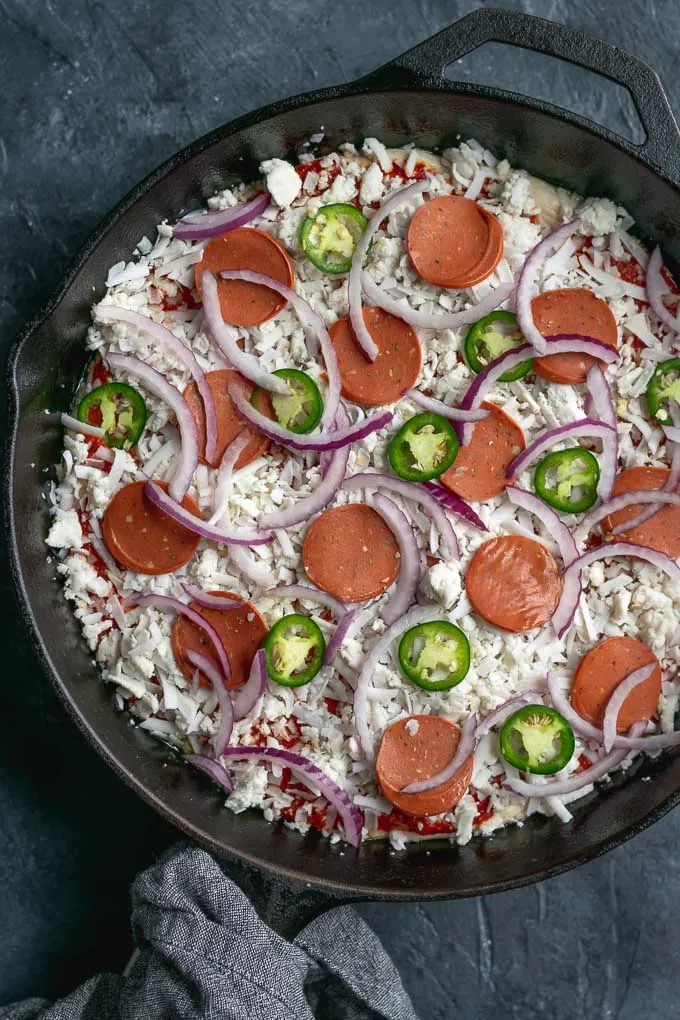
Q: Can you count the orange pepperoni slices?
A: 13